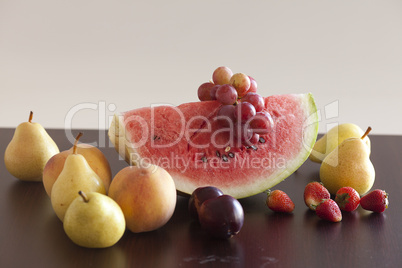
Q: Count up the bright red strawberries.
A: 5